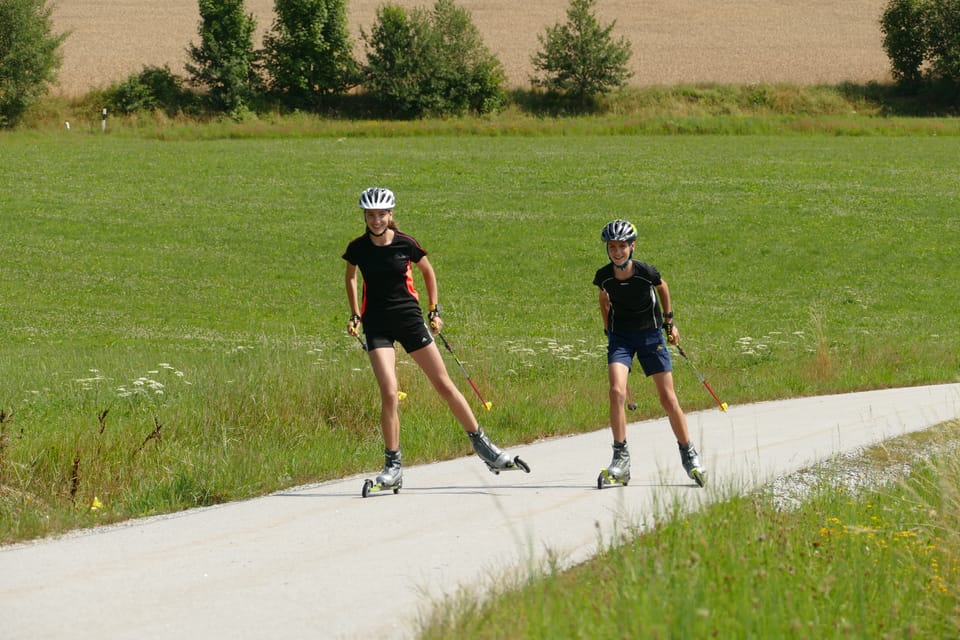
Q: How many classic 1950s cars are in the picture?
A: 0